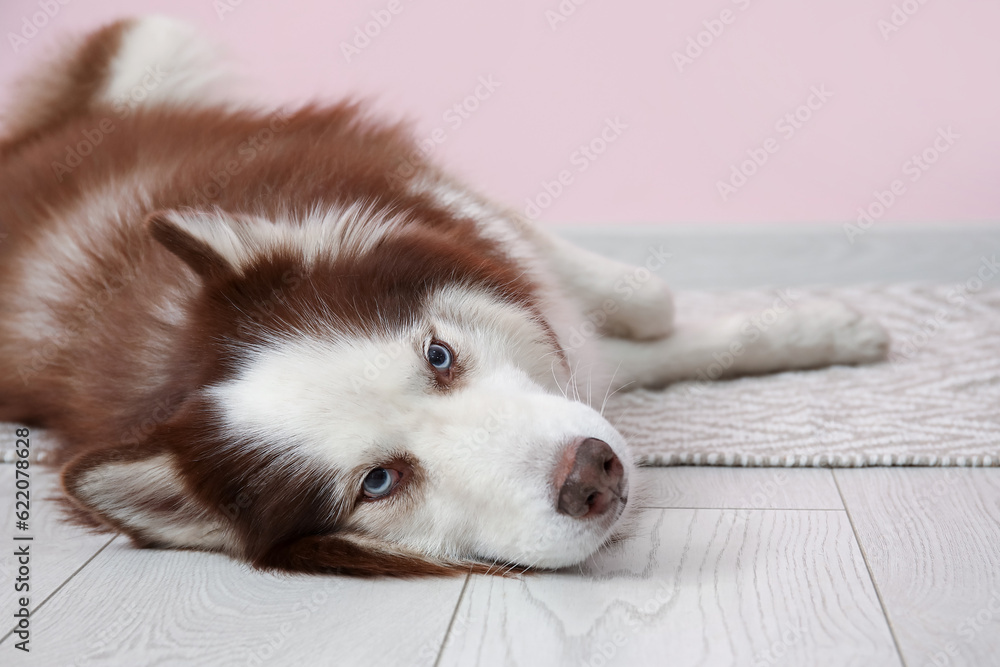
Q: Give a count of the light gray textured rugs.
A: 1